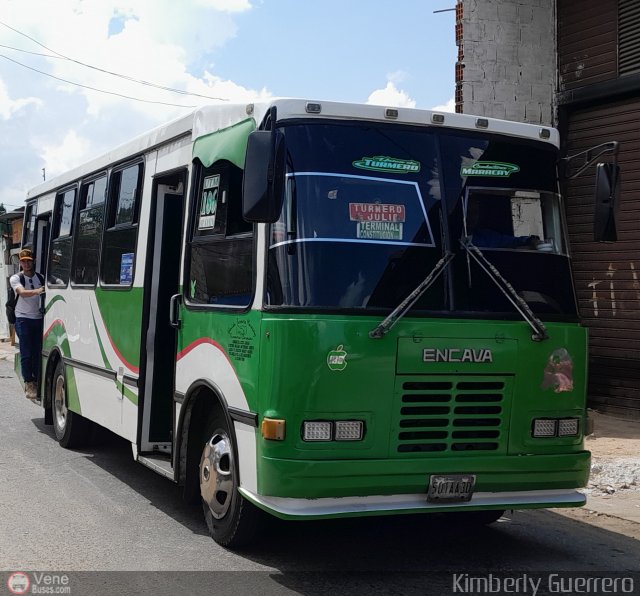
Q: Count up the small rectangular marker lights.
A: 5